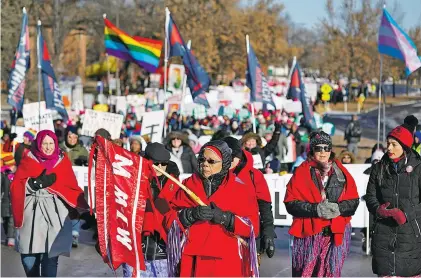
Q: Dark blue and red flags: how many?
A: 6